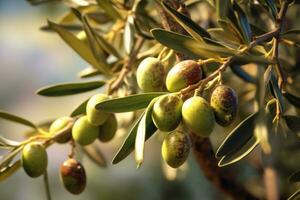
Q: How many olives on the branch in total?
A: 12